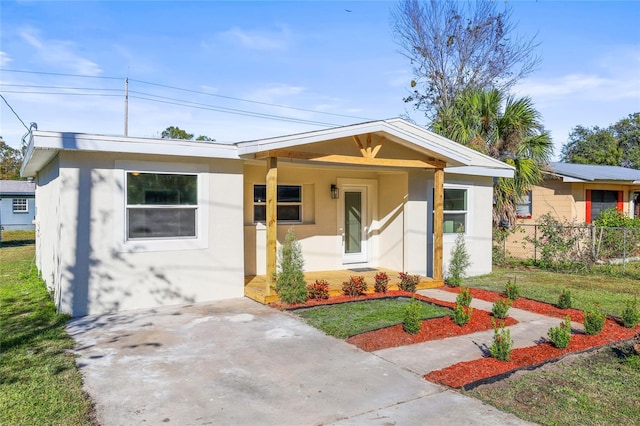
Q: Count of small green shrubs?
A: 10